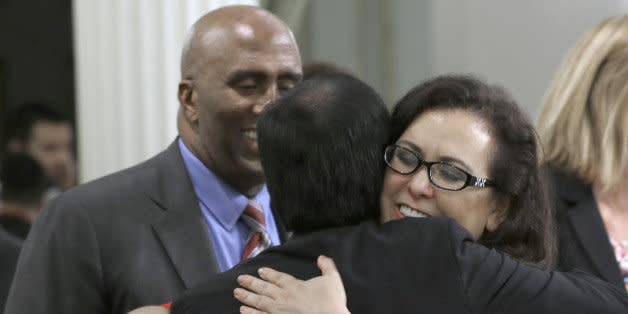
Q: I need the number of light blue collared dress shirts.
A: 1